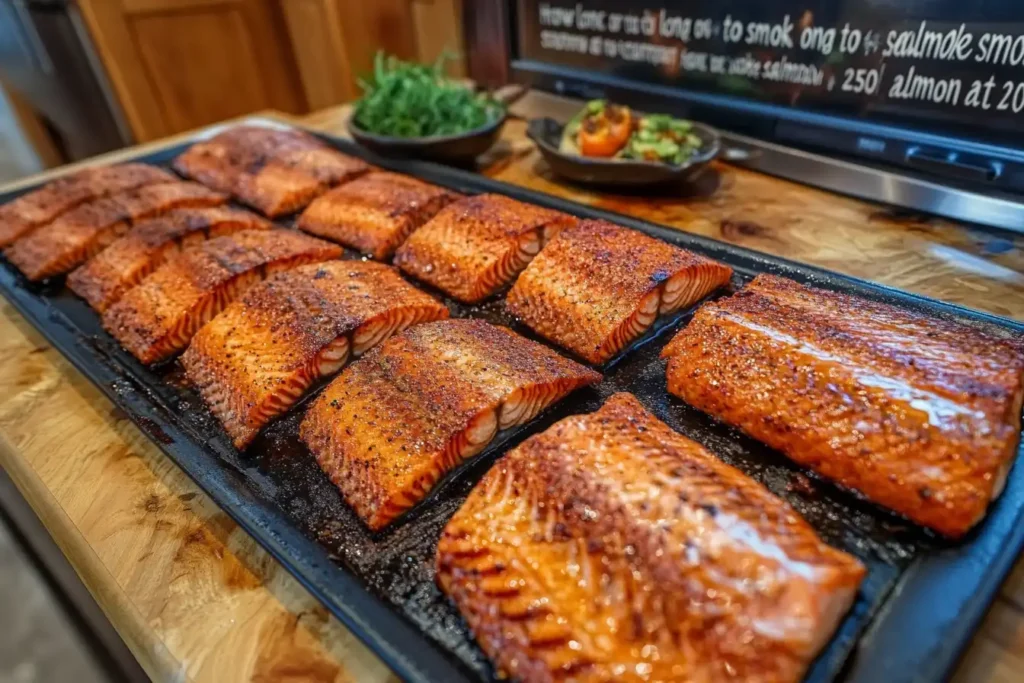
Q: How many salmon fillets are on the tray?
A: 12